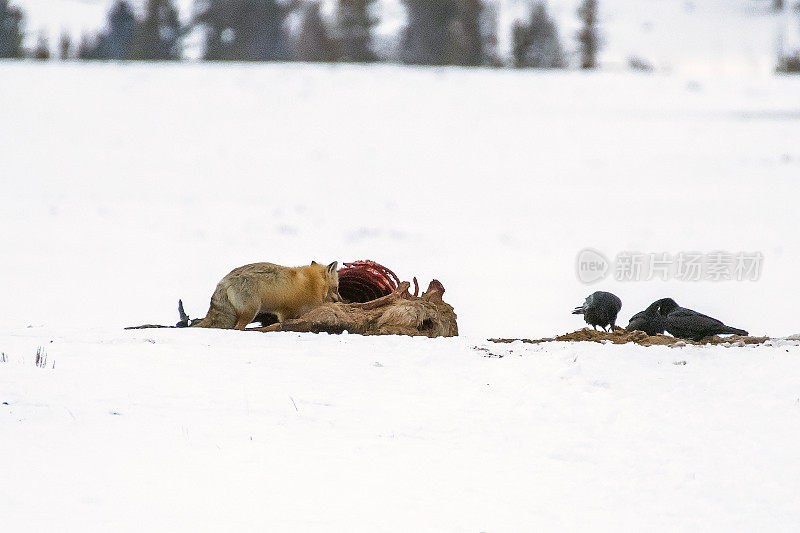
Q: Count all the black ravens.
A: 3